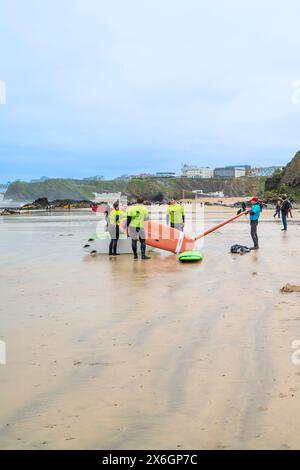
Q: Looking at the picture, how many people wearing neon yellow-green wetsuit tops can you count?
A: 3